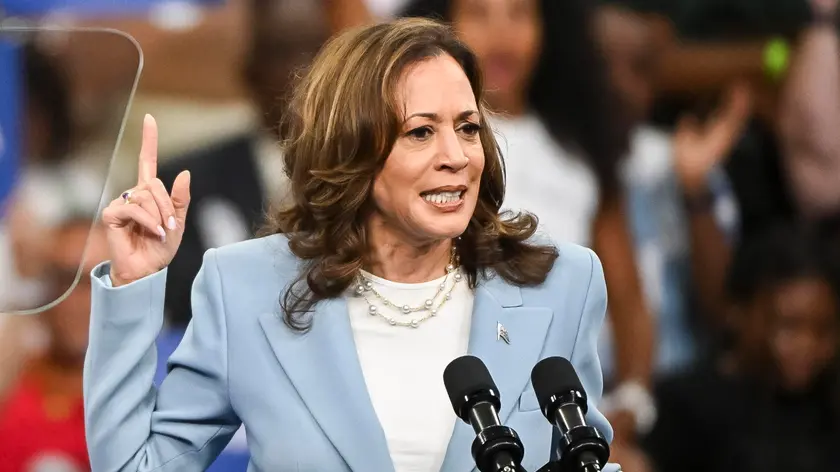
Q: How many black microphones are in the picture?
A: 2